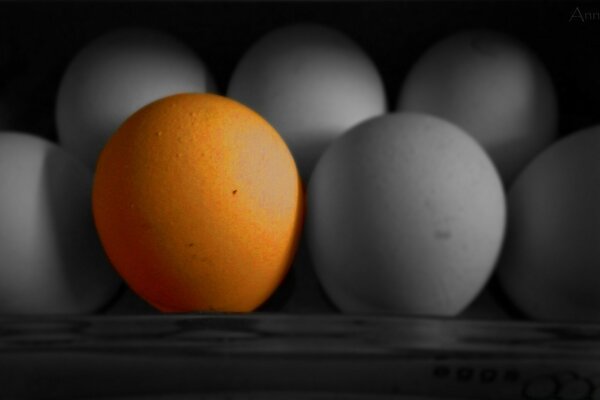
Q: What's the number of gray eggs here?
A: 6